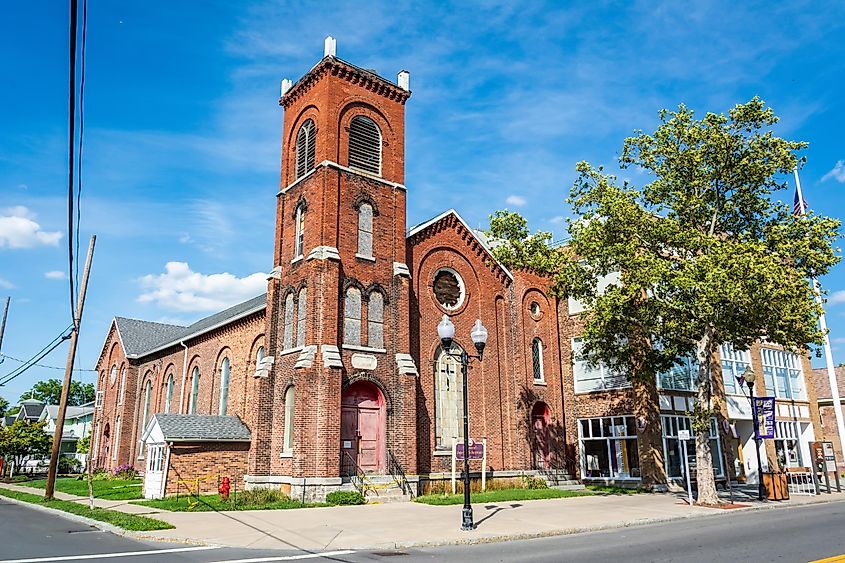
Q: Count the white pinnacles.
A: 3